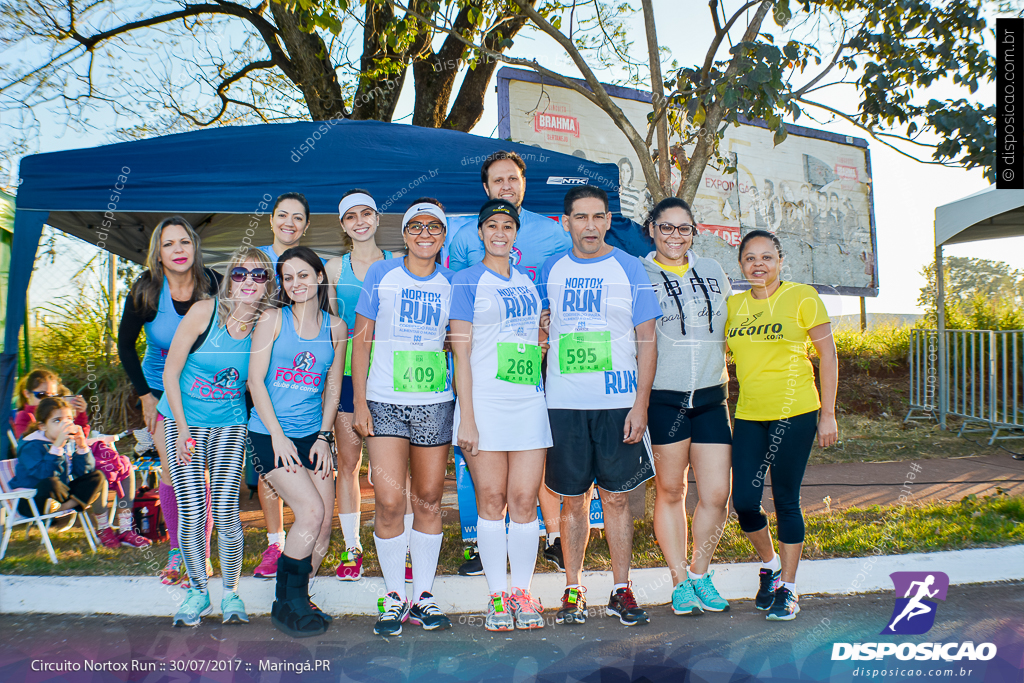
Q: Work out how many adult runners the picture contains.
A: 11